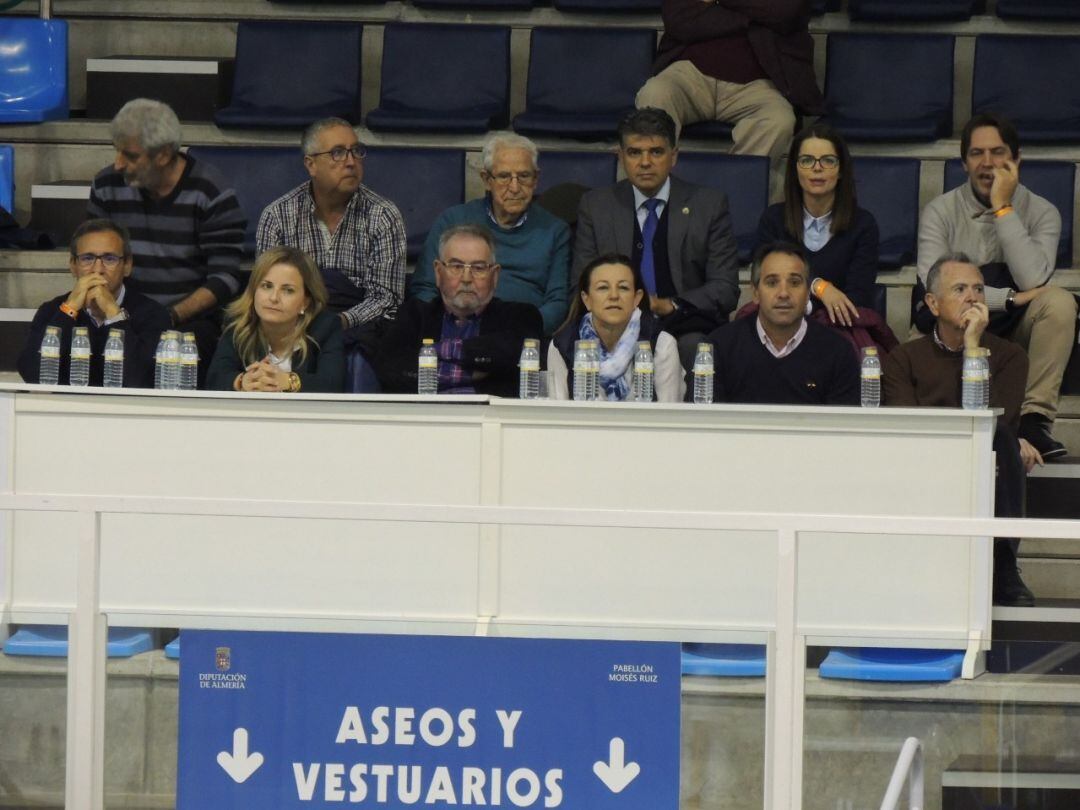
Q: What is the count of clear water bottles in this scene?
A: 15